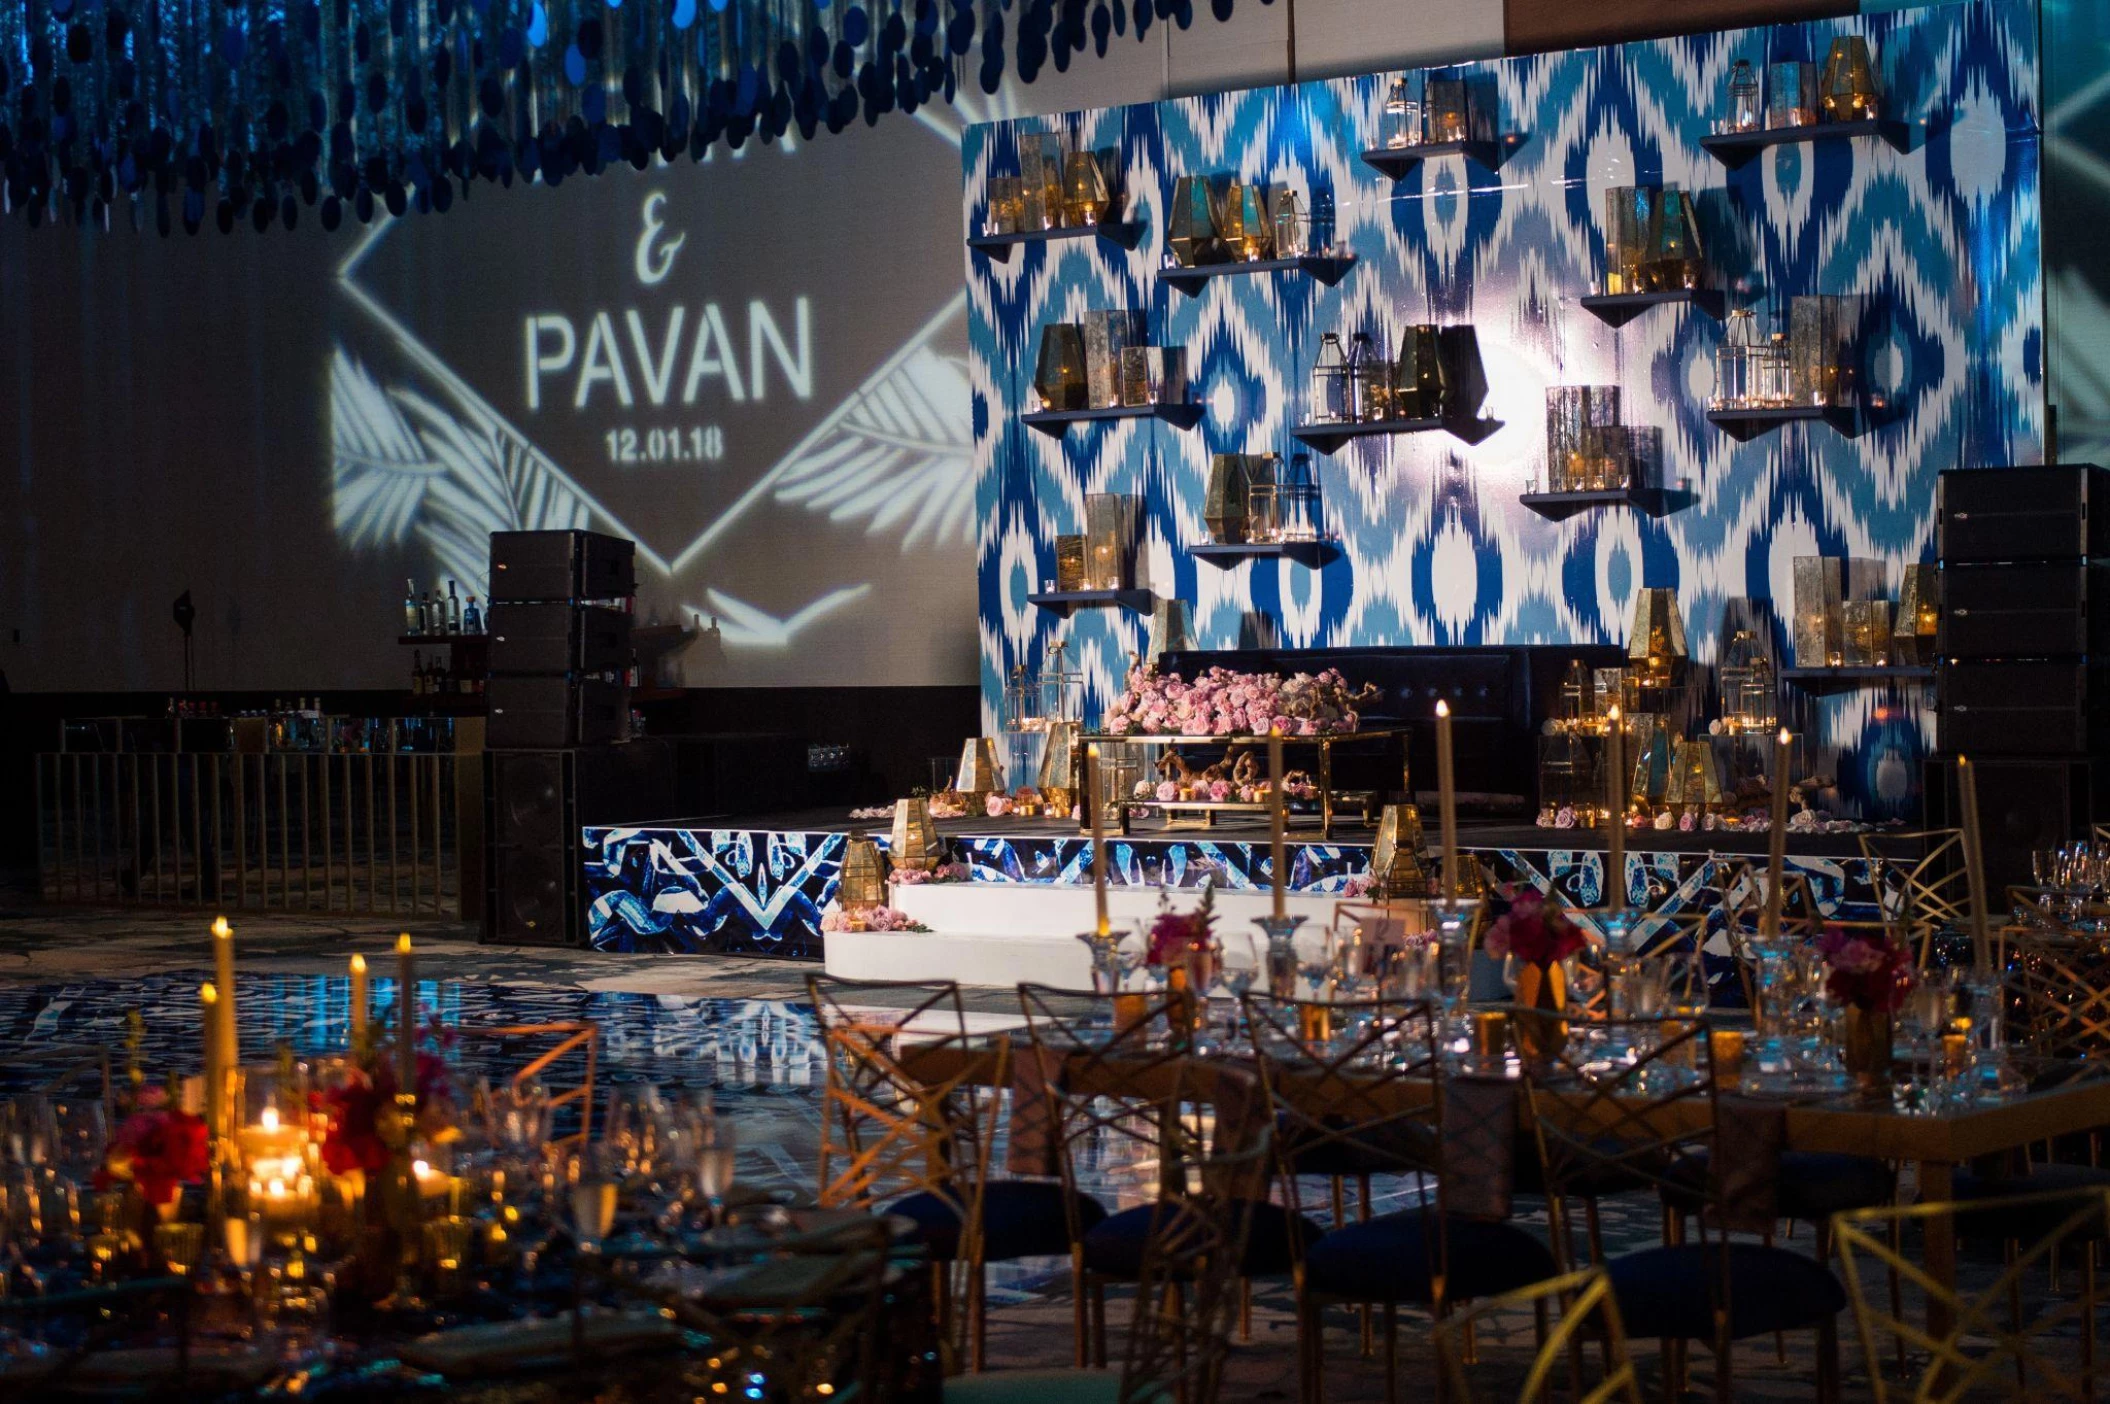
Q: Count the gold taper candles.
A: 10